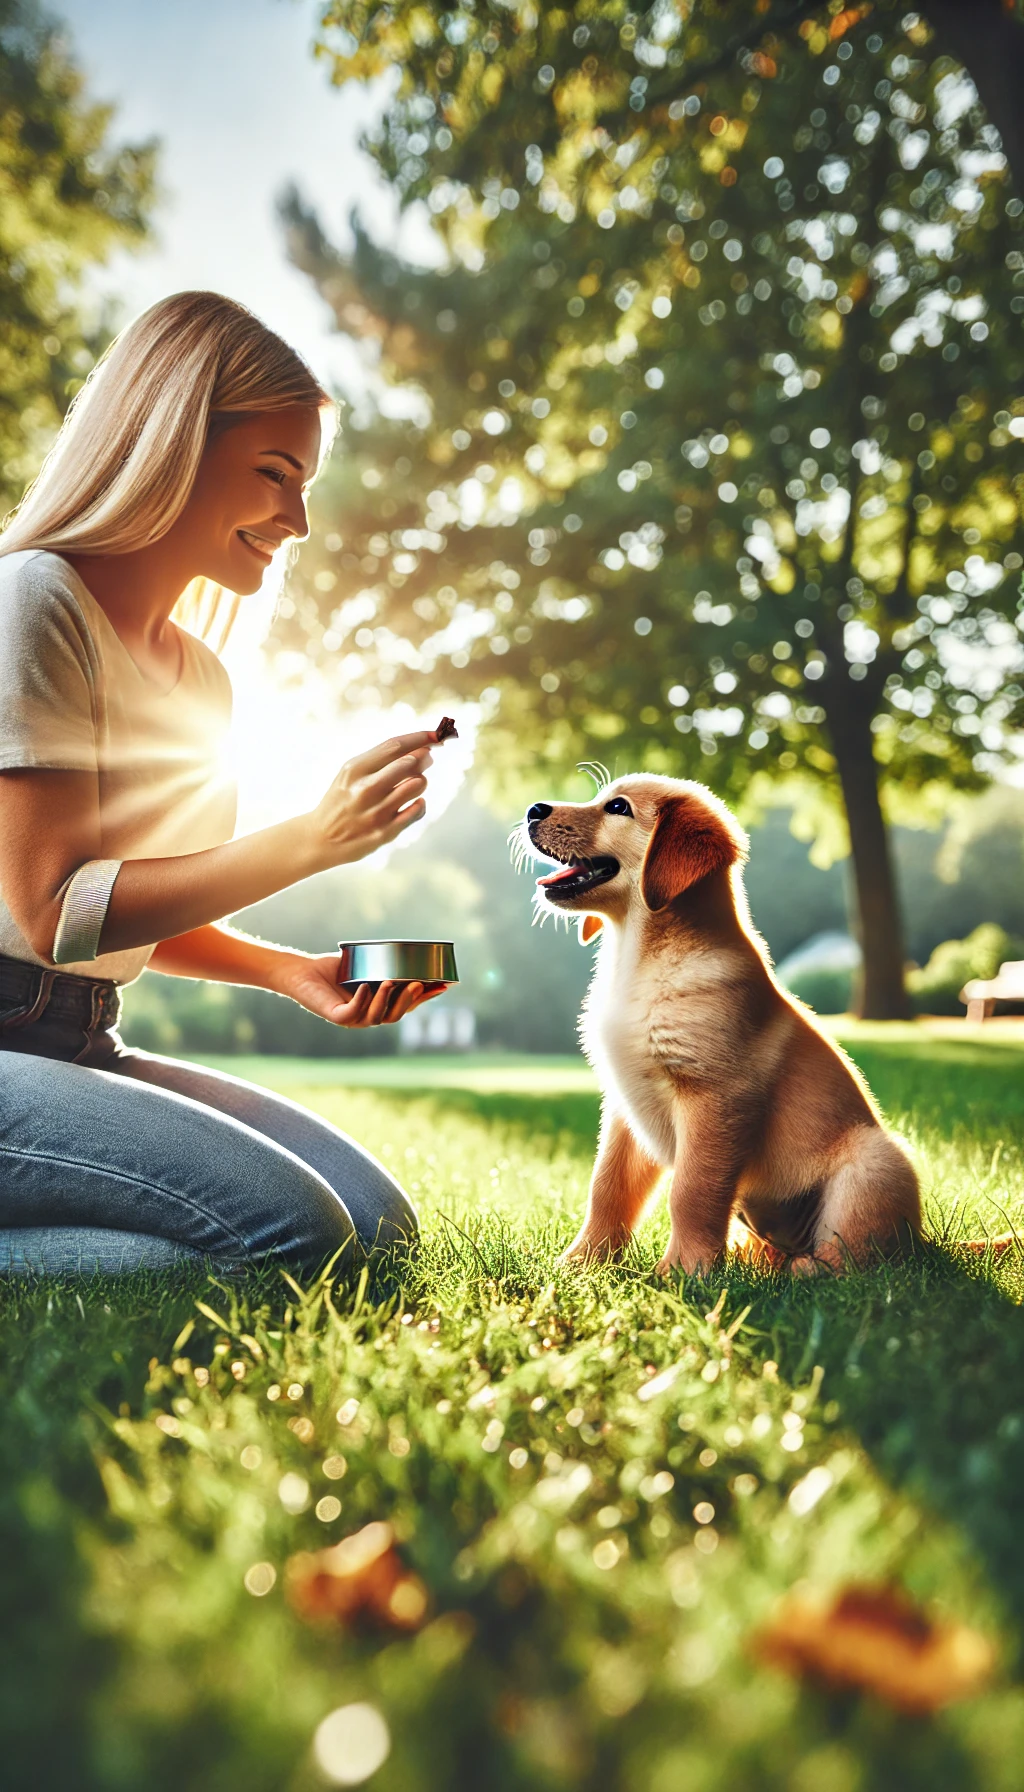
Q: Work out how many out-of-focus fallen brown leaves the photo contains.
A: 2